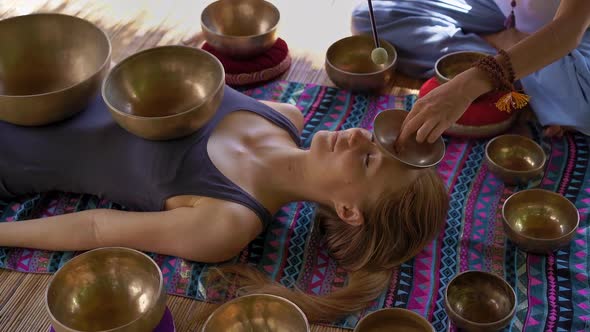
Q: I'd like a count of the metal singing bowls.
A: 12